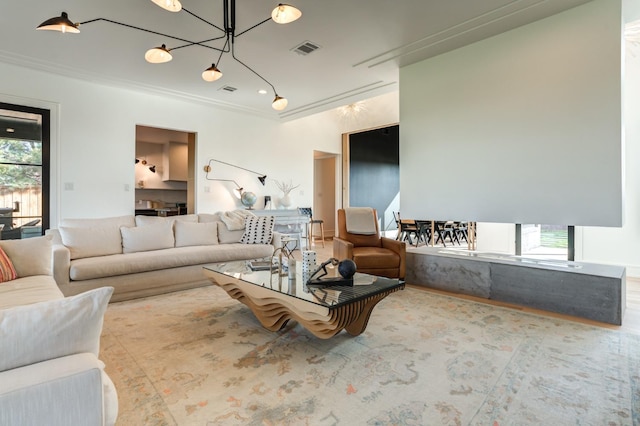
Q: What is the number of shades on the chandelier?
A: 6